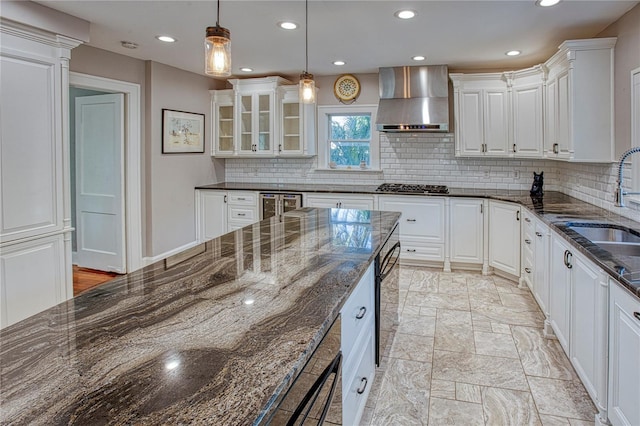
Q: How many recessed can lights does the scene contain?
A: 8